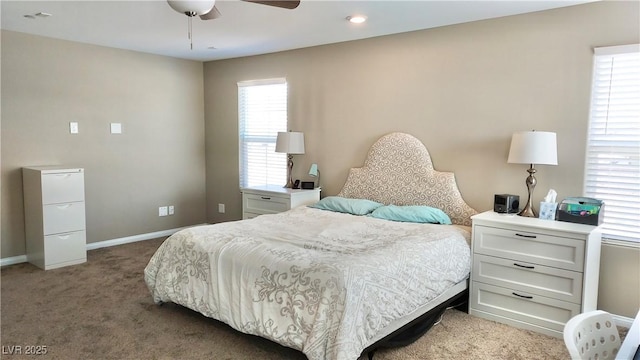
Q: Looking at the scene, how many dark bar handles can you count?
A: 4